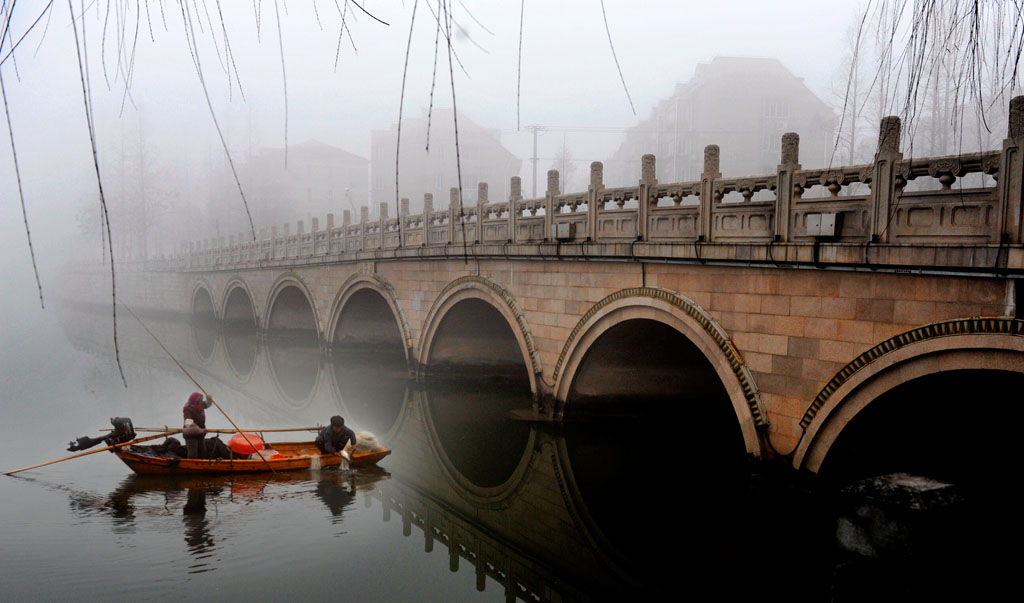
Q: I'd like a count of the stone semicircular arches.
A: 7